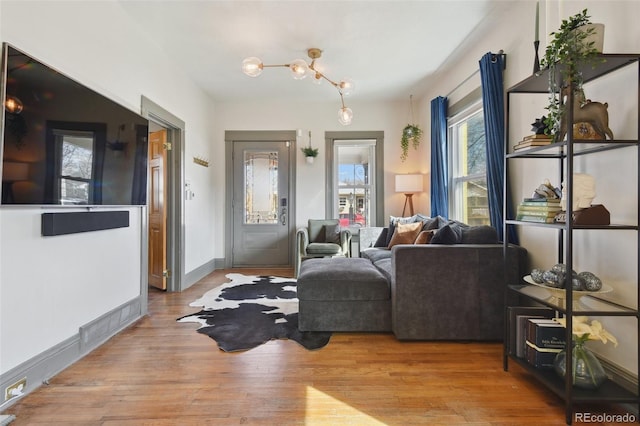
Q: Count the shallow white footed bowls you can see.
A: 1